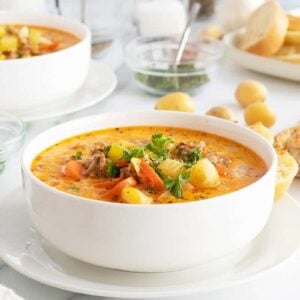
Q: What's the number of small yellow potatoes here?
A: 4